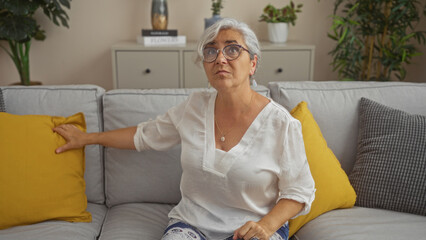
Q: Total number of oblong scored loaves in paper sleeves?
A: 0